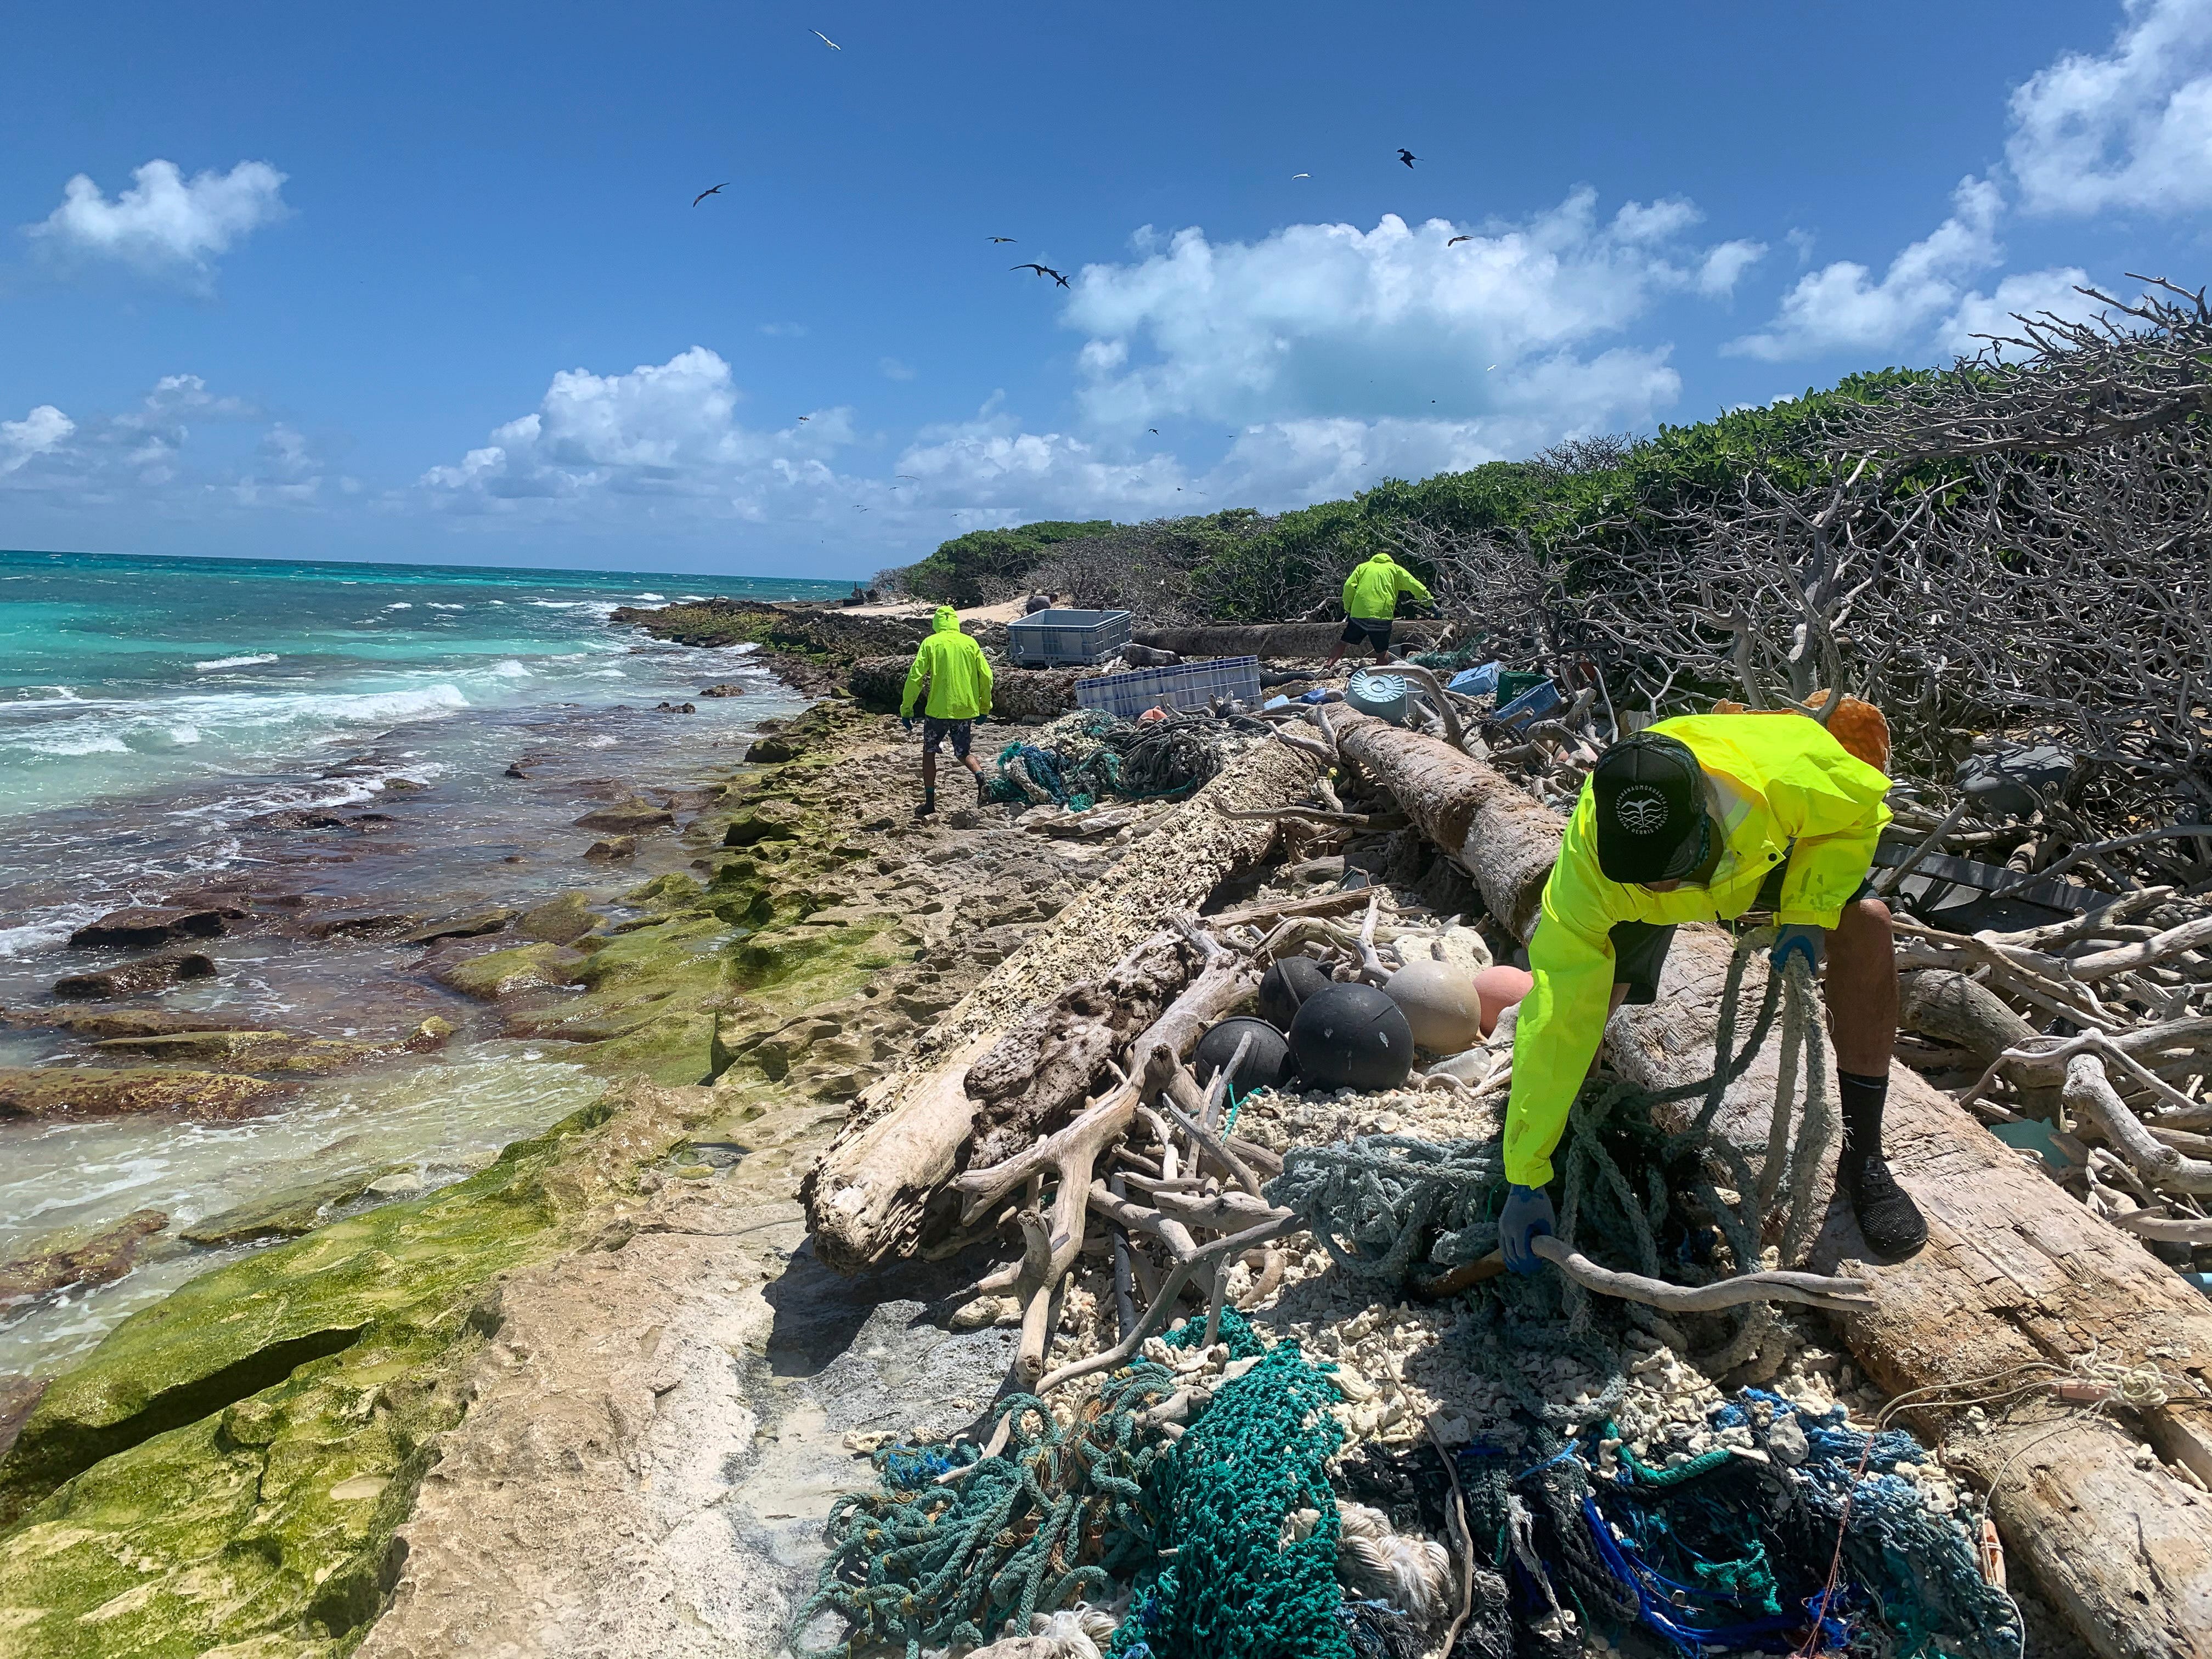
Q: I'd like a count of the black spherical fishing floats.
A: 3